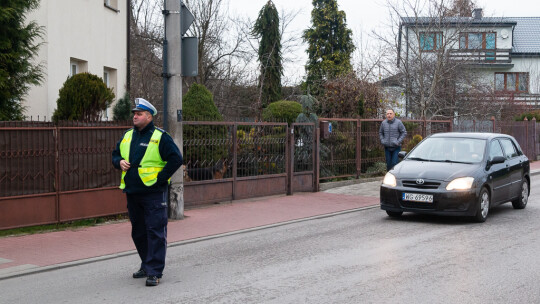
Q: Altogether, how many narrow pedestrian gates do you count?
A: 1